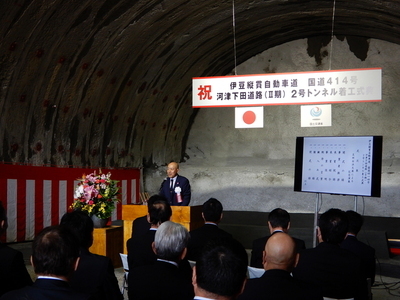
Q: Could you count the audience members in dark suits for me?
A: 11